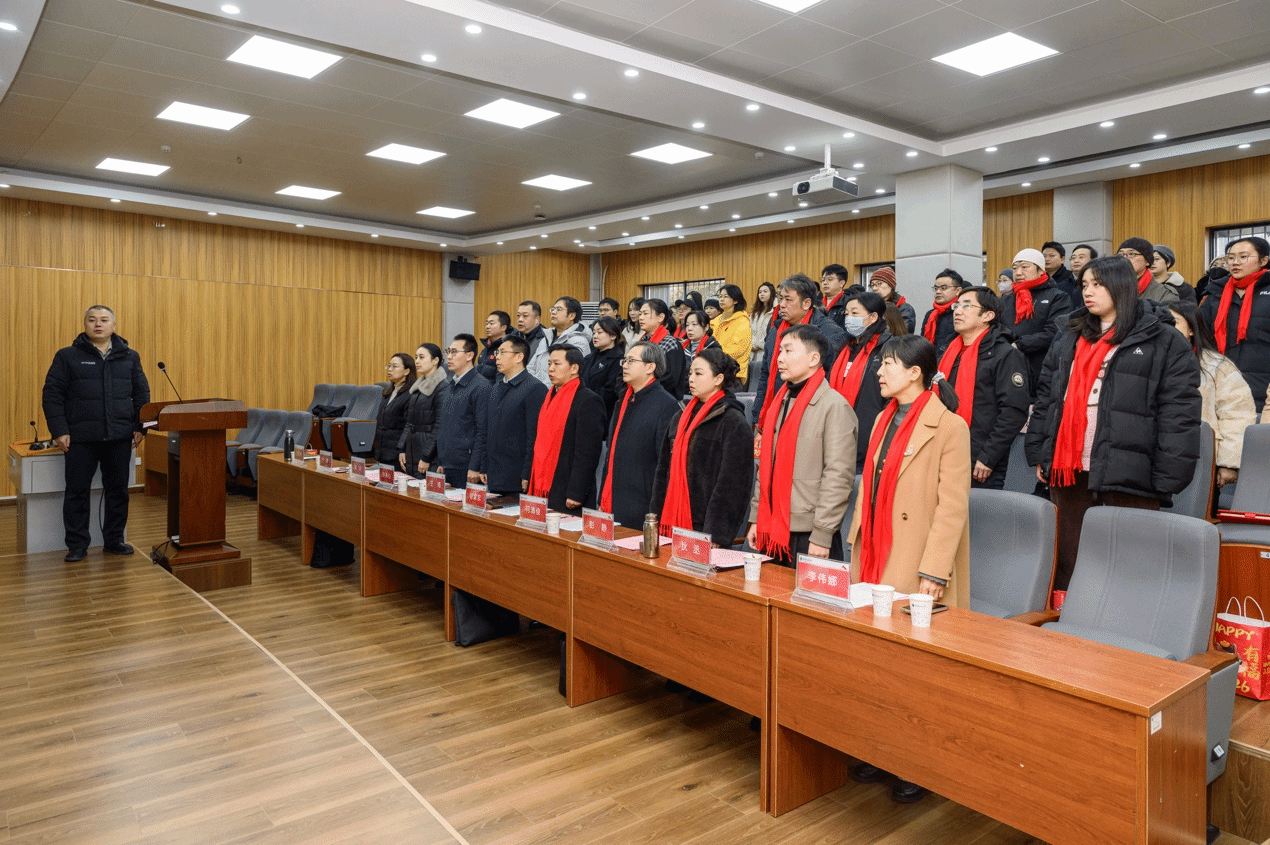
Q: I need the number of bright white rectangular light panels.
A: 11